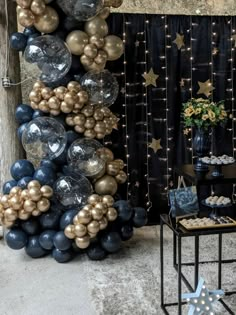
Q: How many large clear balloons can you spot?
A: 6